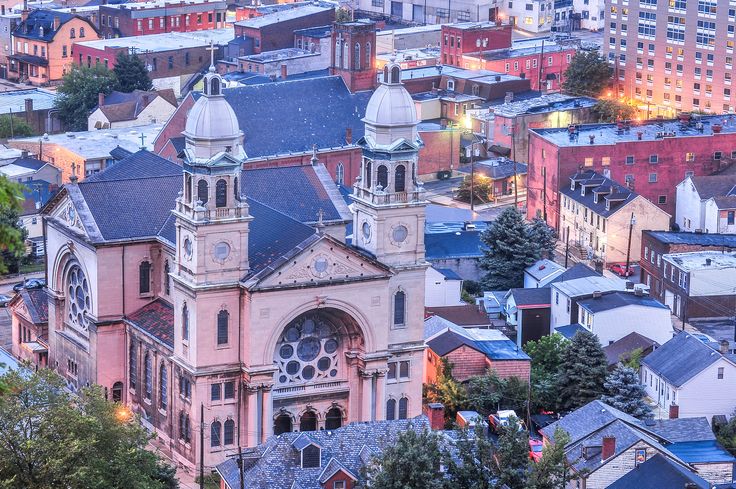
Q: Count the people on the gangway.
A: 0